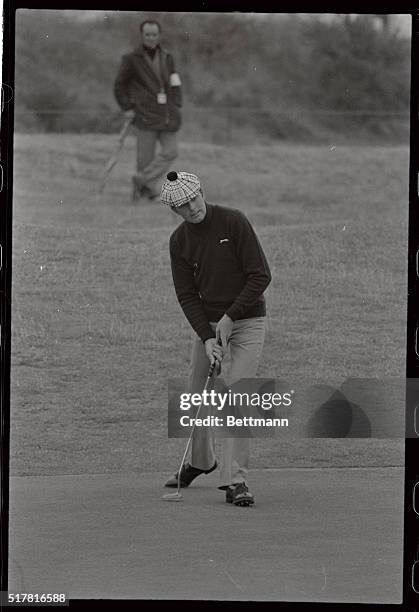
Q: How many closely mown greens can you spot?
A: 1